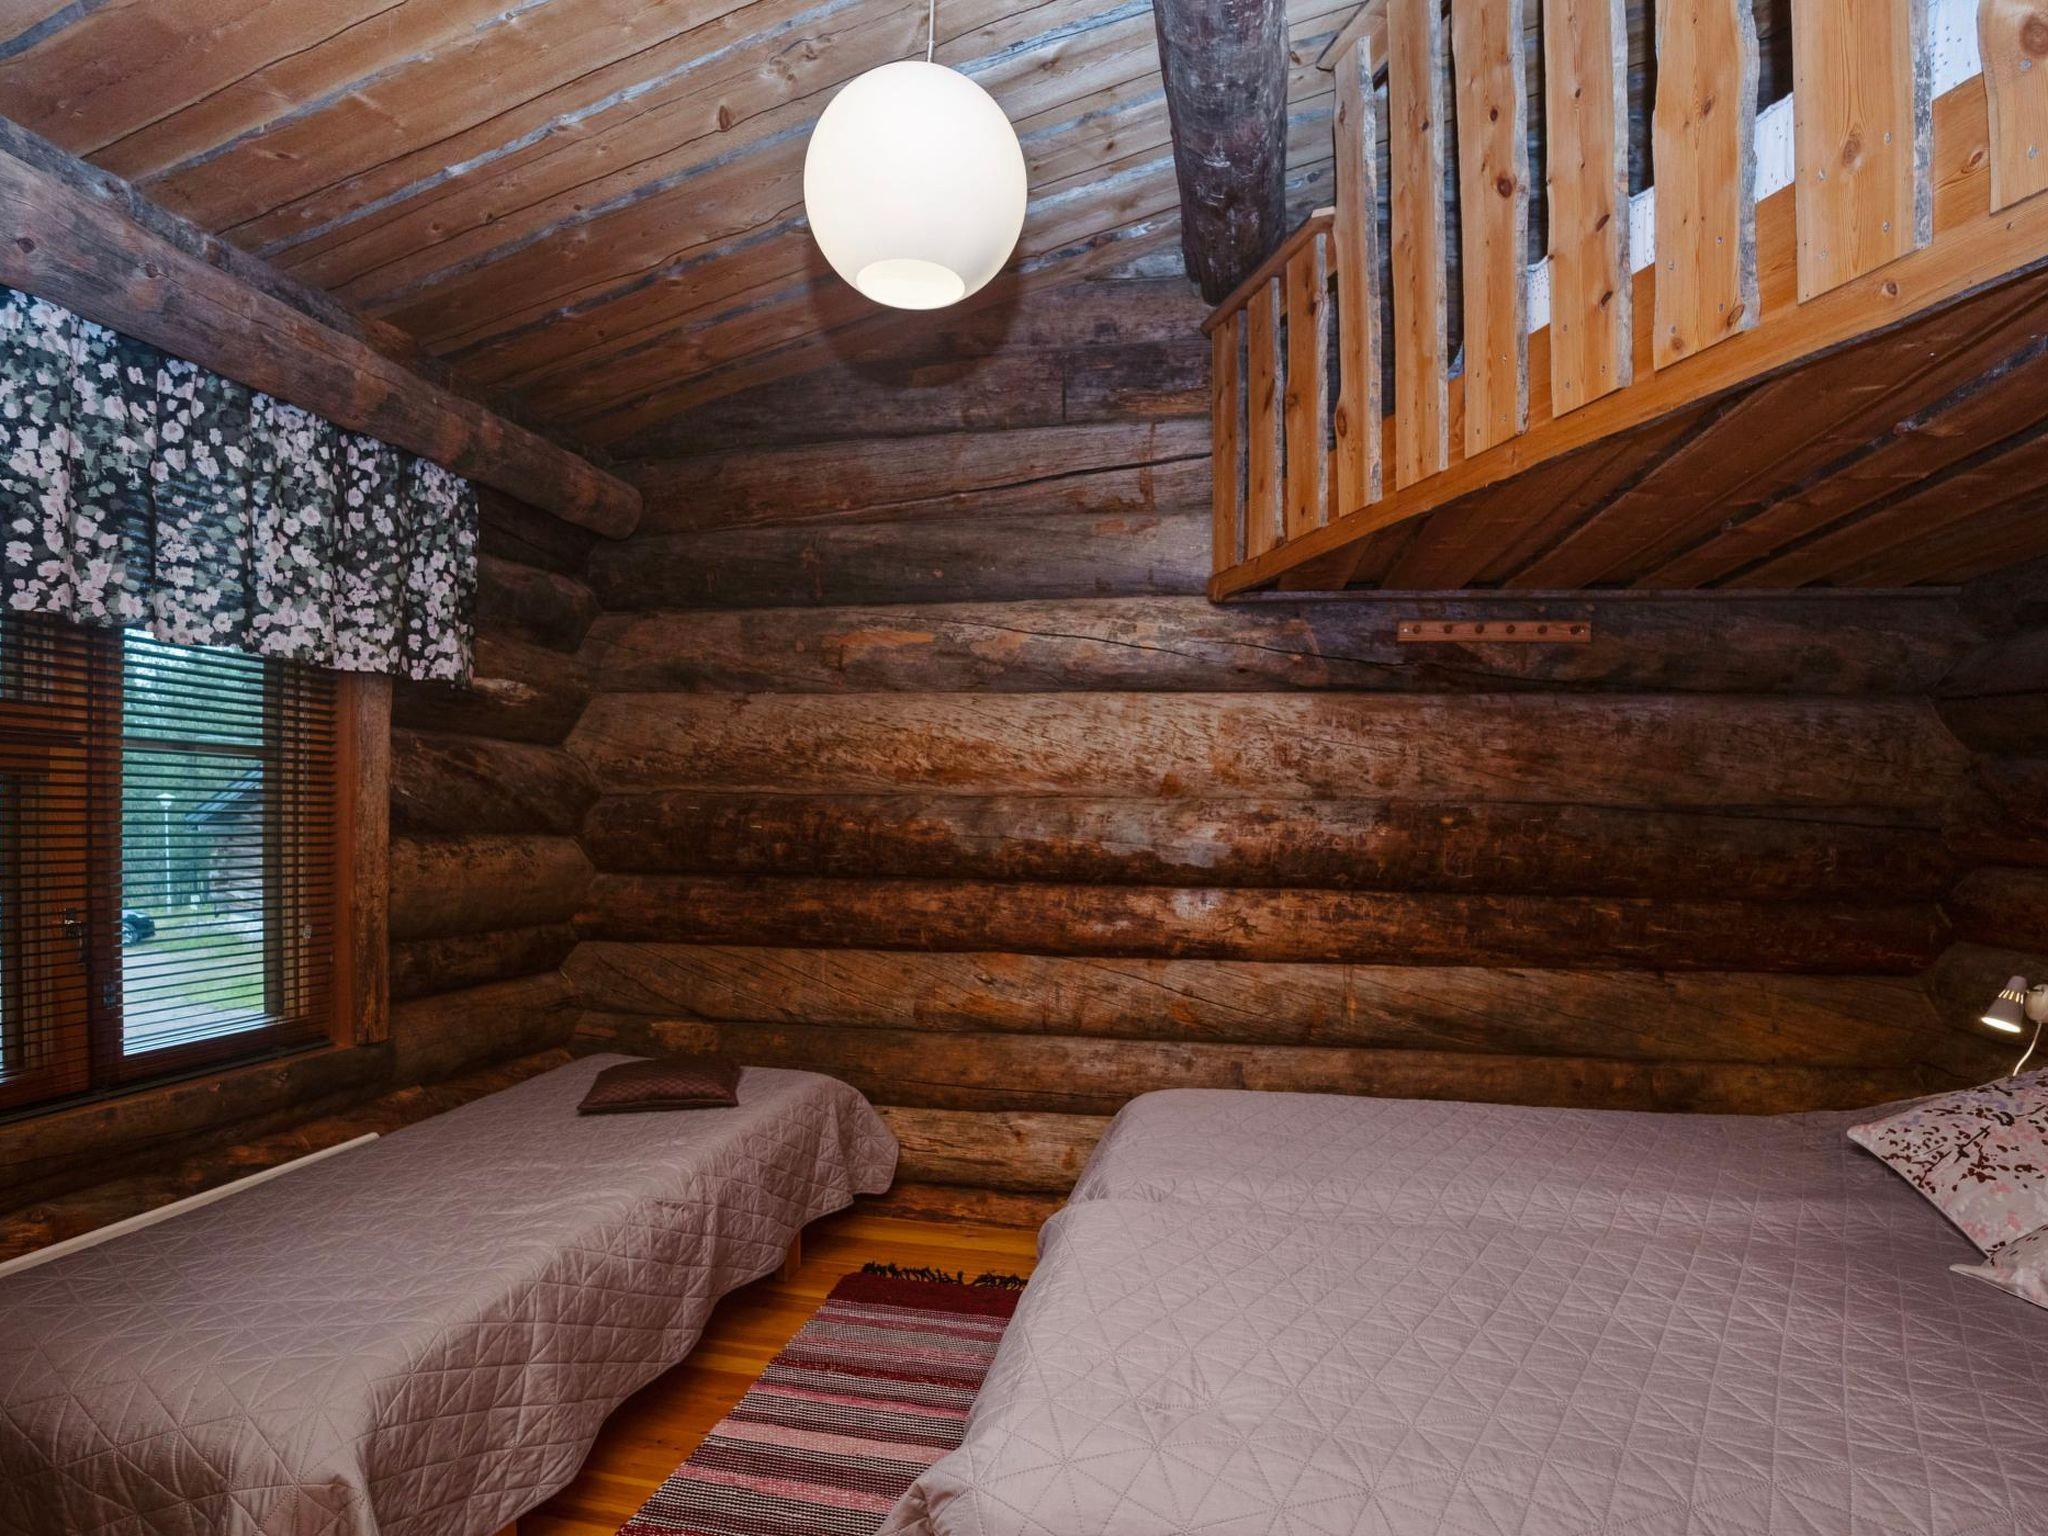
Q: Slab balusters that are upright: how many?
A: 10